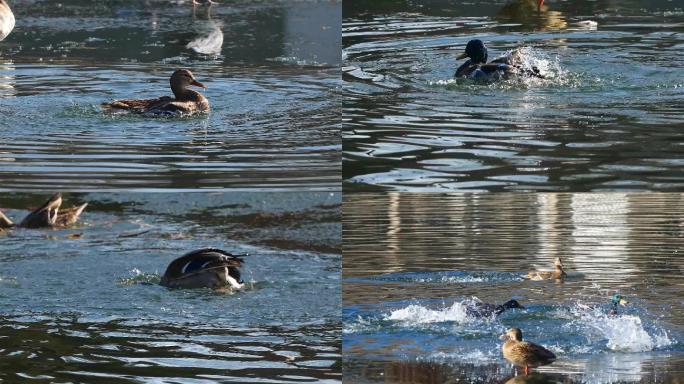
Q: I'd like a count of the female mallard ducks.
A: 3